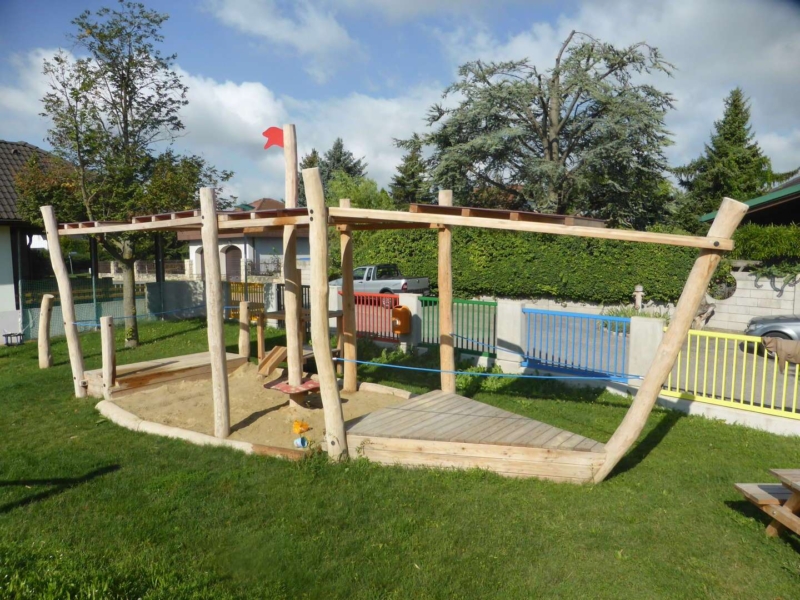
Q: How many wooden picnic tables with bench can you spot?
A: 1